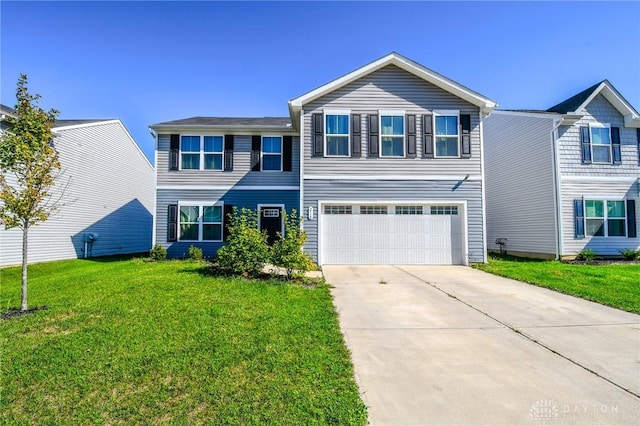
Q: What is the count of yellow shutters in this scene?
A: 0